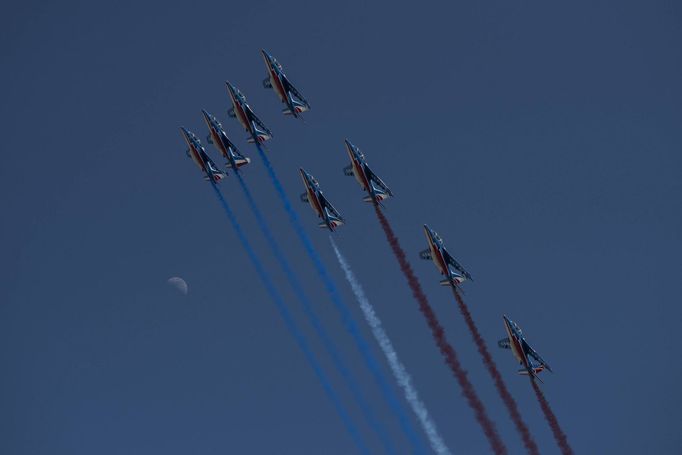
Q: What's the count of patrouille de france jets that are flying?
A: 8